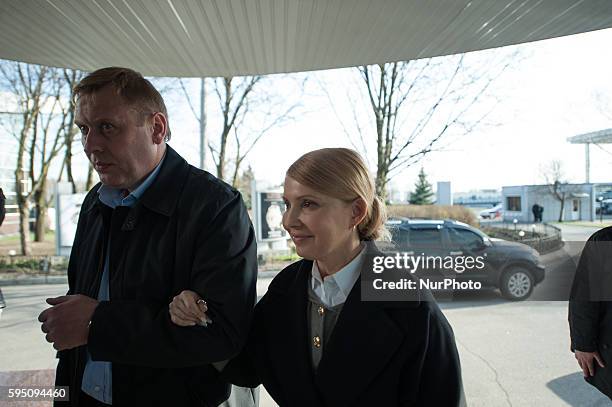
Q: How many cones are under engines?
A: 0